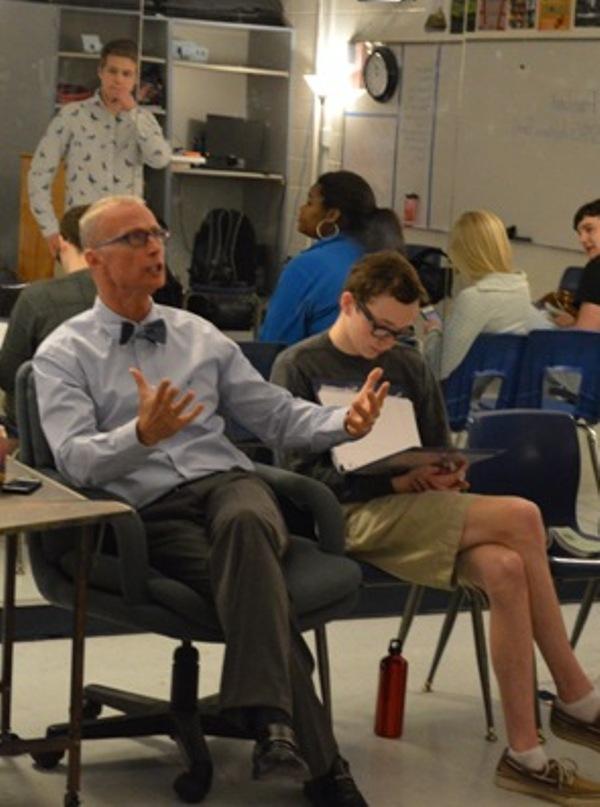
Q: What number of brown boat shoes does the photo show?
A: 2